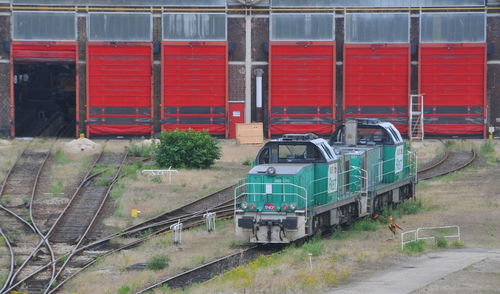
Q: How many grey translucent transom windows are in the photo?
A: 6